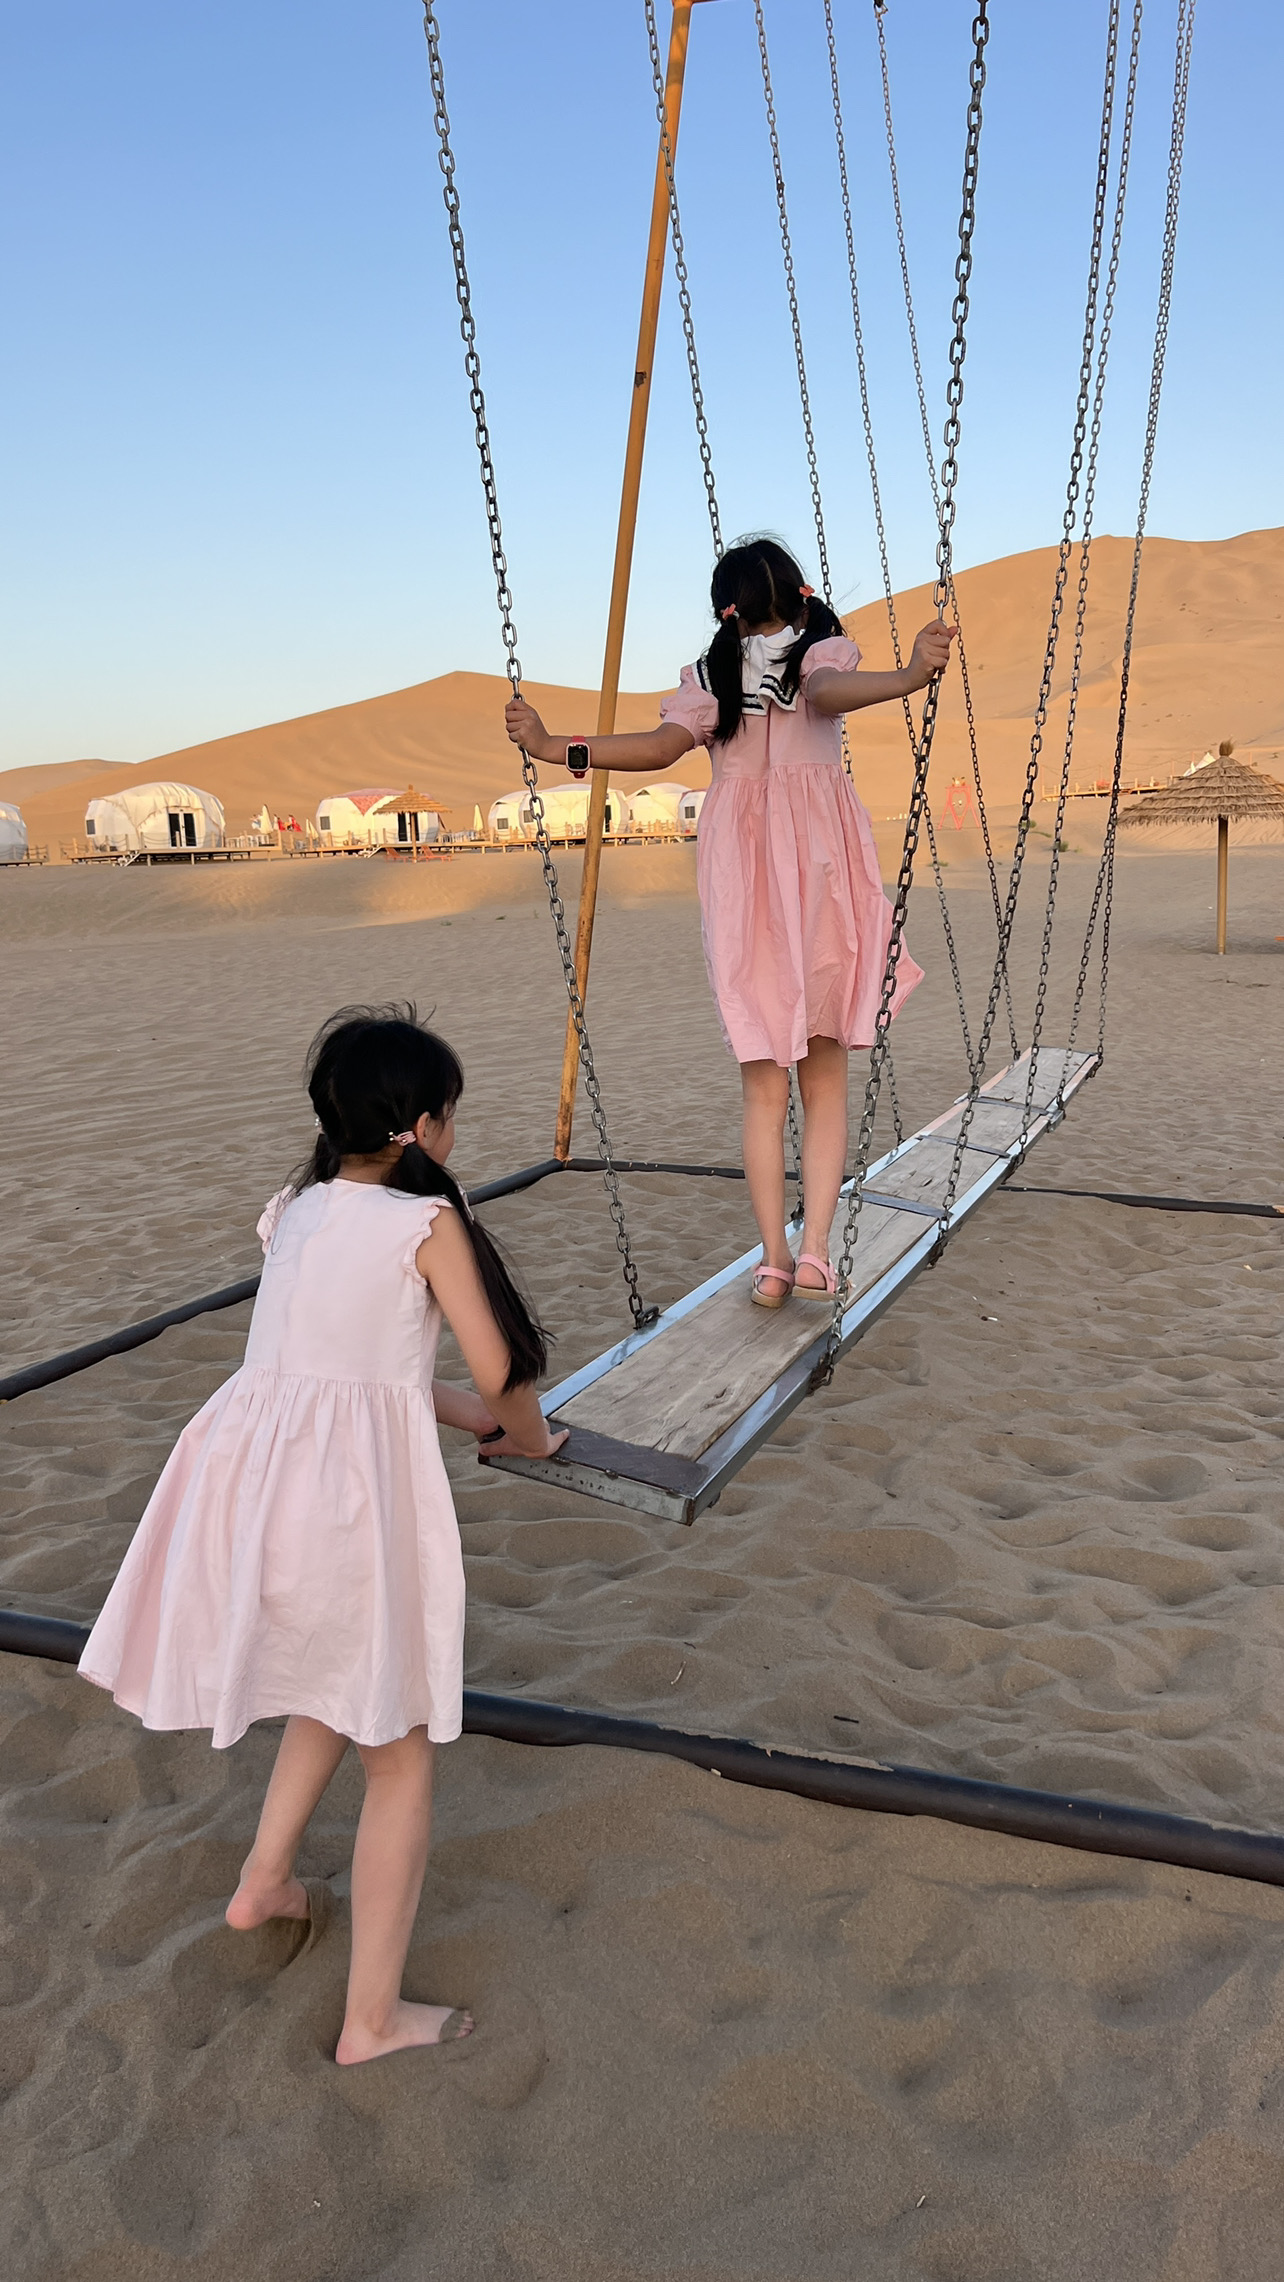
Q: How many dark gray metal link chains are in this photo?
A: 10